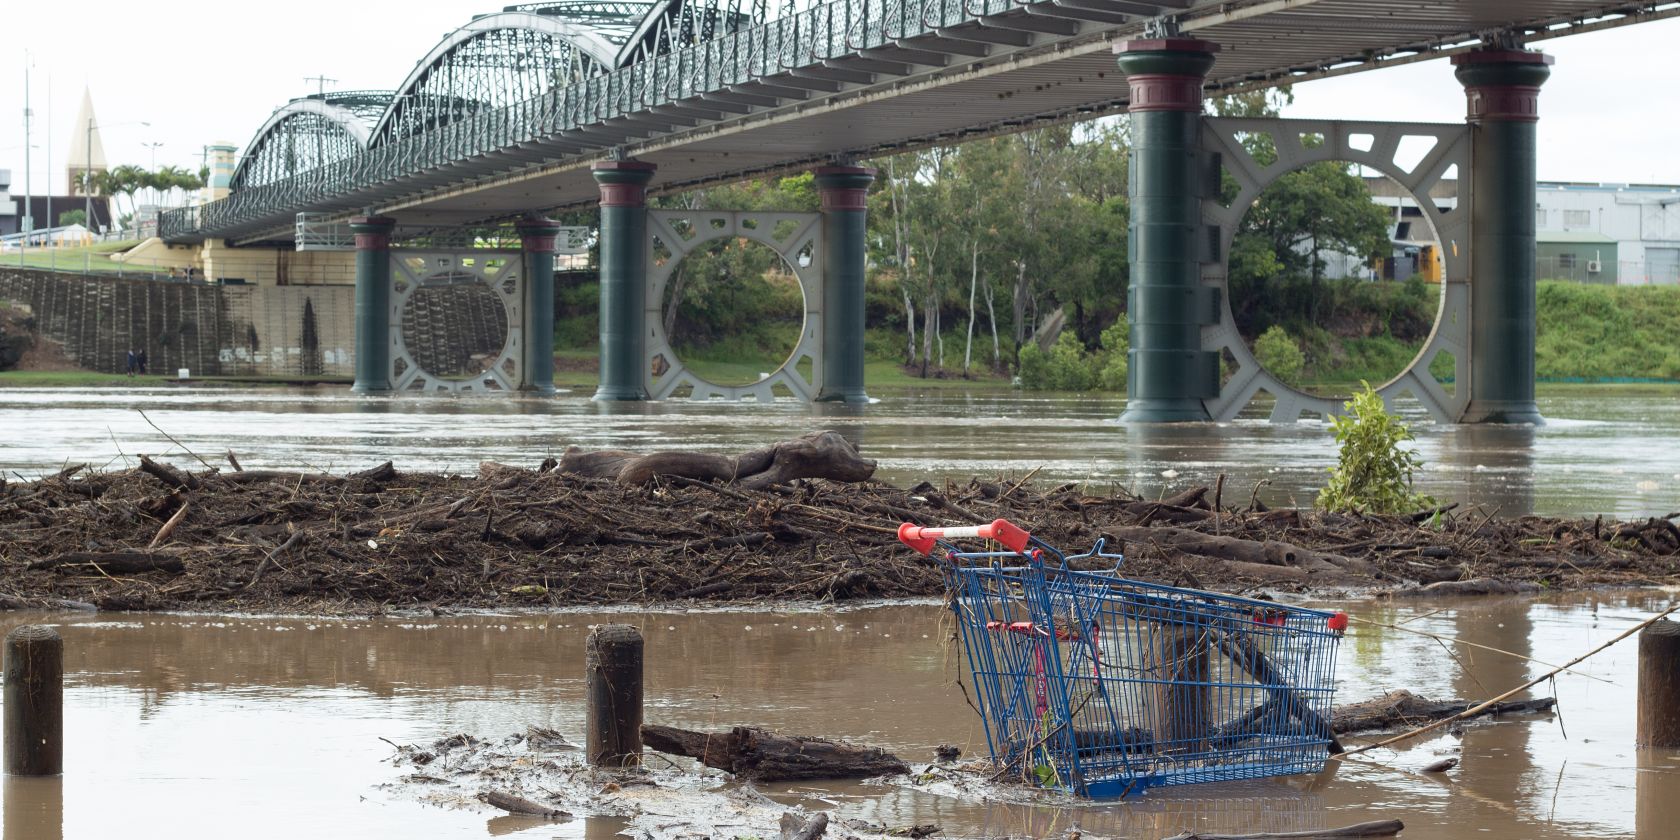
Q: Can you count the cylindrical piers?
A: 6